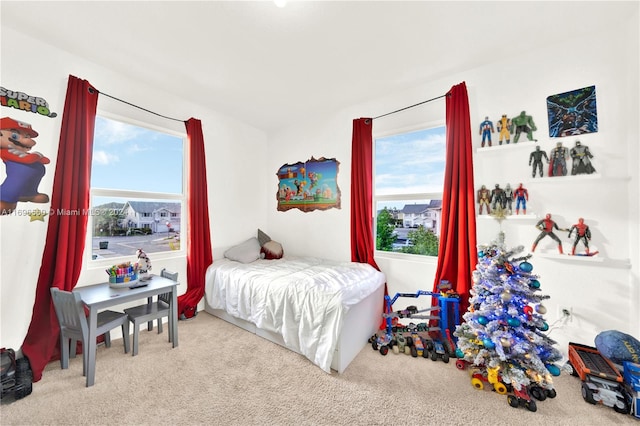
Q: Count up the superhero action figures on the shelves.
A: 12